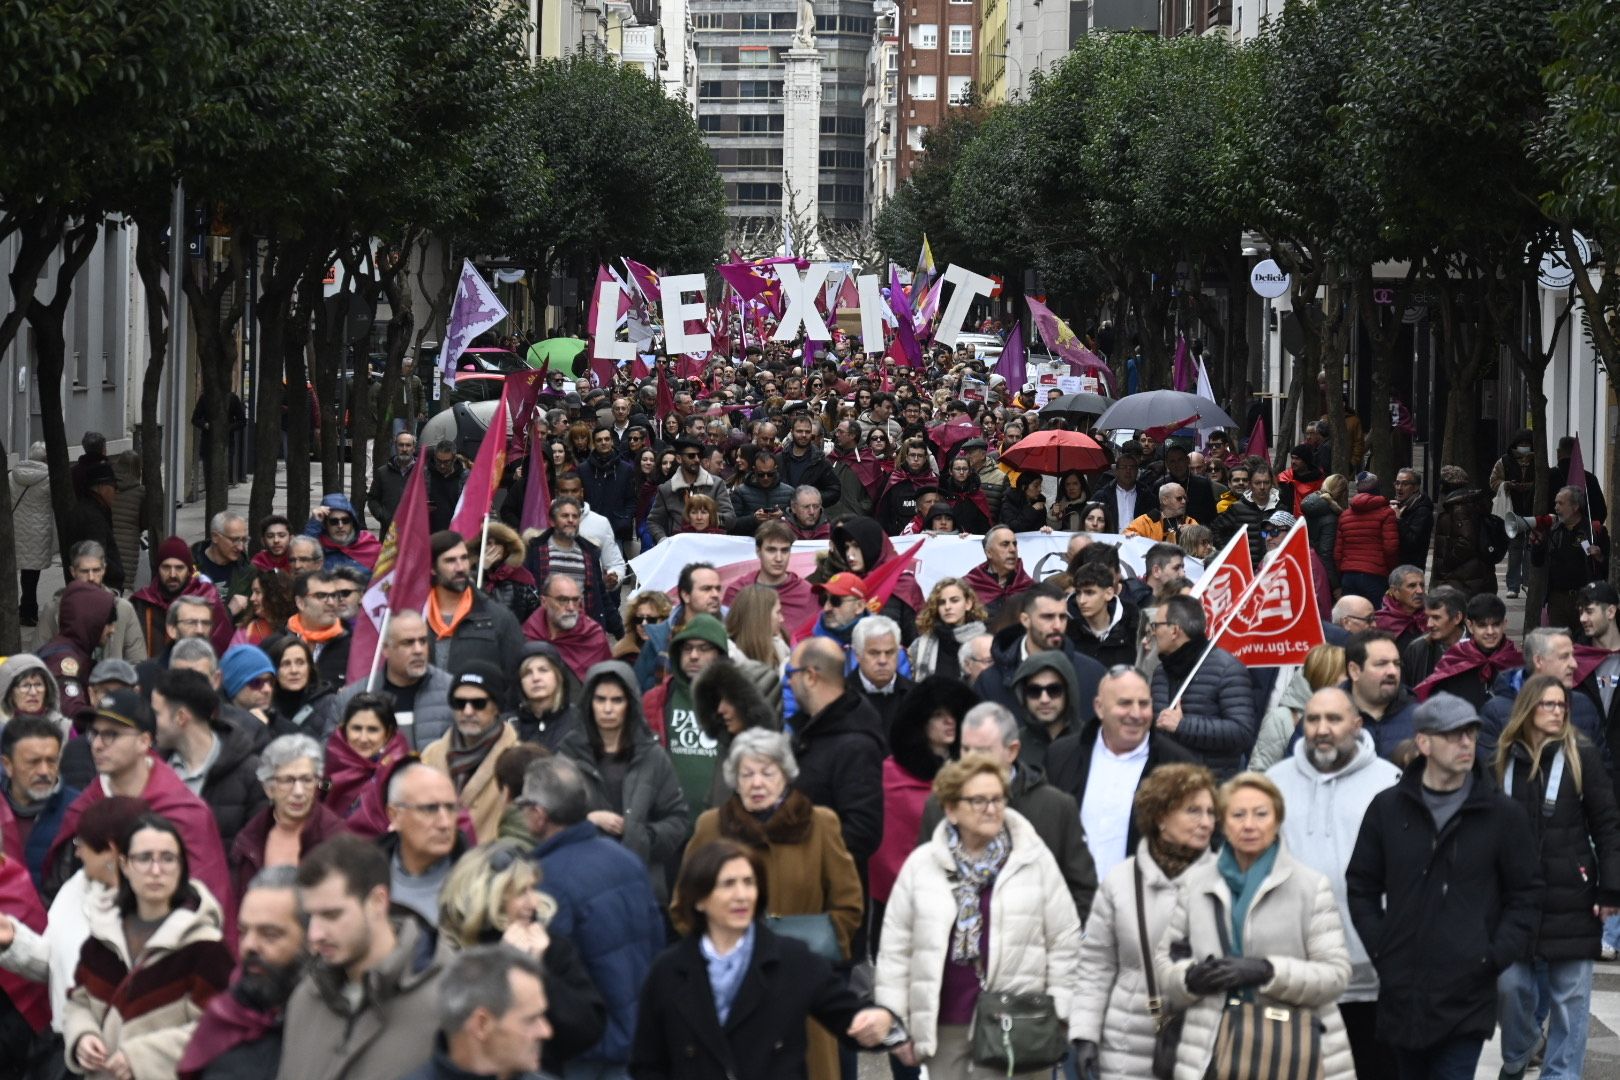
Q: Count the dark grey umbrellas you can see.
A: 2